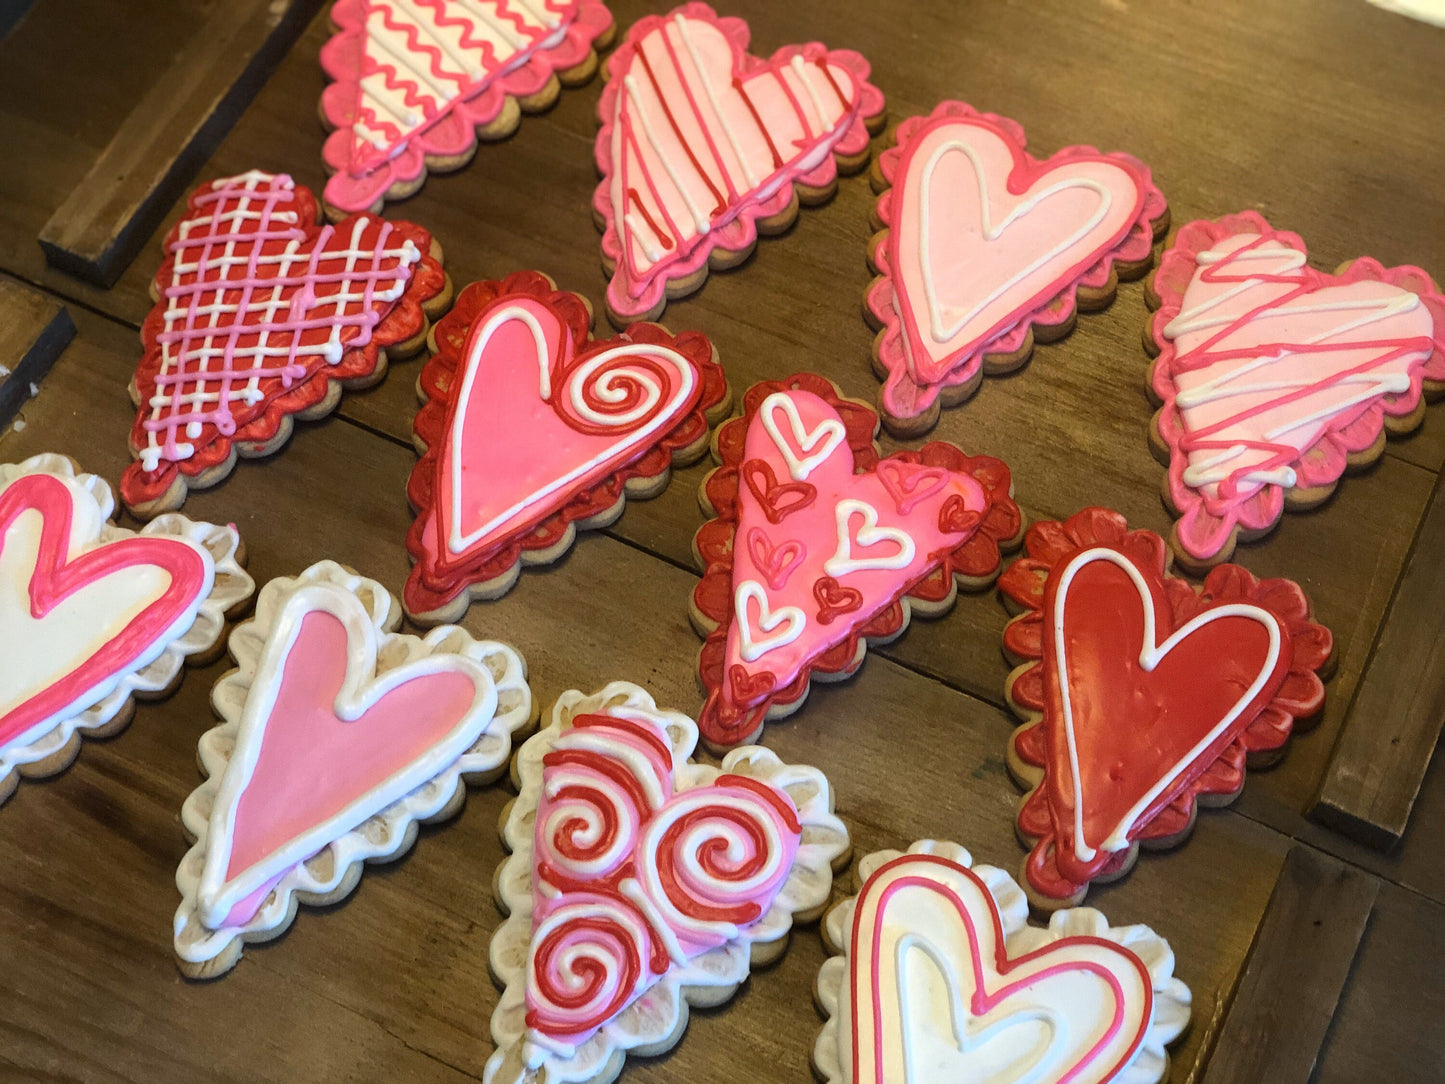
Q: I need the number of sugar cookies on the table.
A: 12